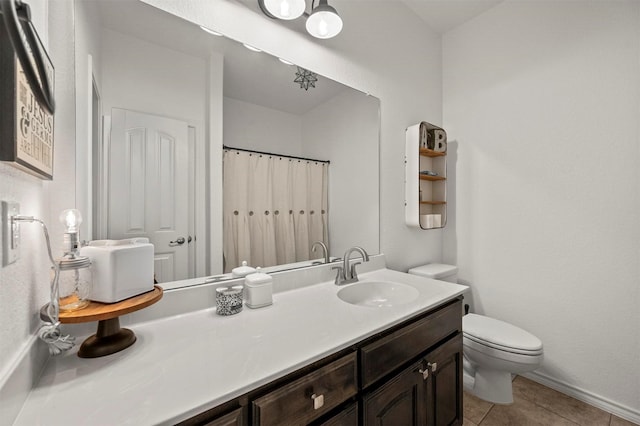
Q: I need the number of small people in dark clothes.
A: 0